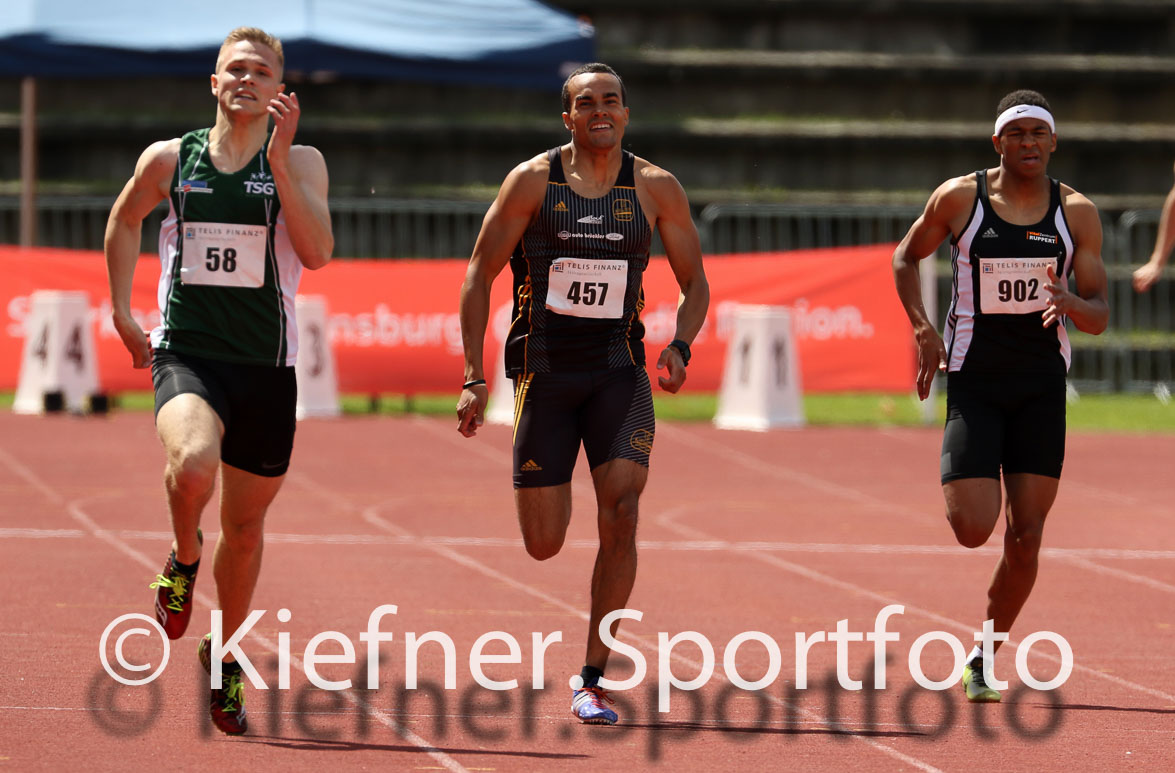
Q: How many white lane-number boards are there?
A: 4